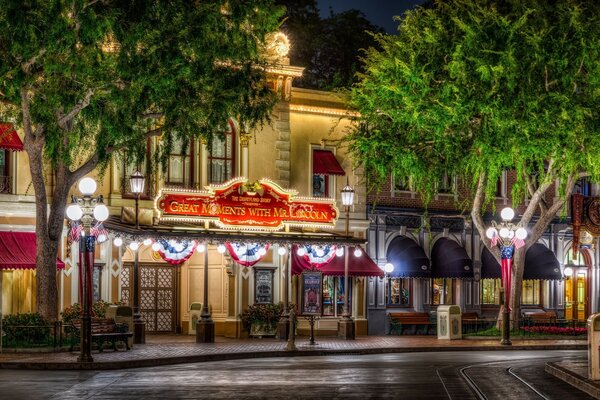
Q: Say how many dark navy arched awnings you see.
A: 4